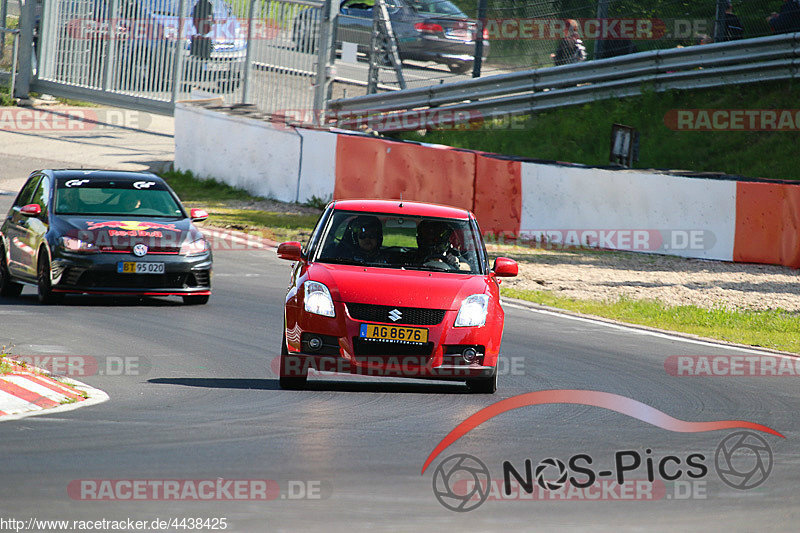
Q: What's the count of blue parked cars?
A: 1